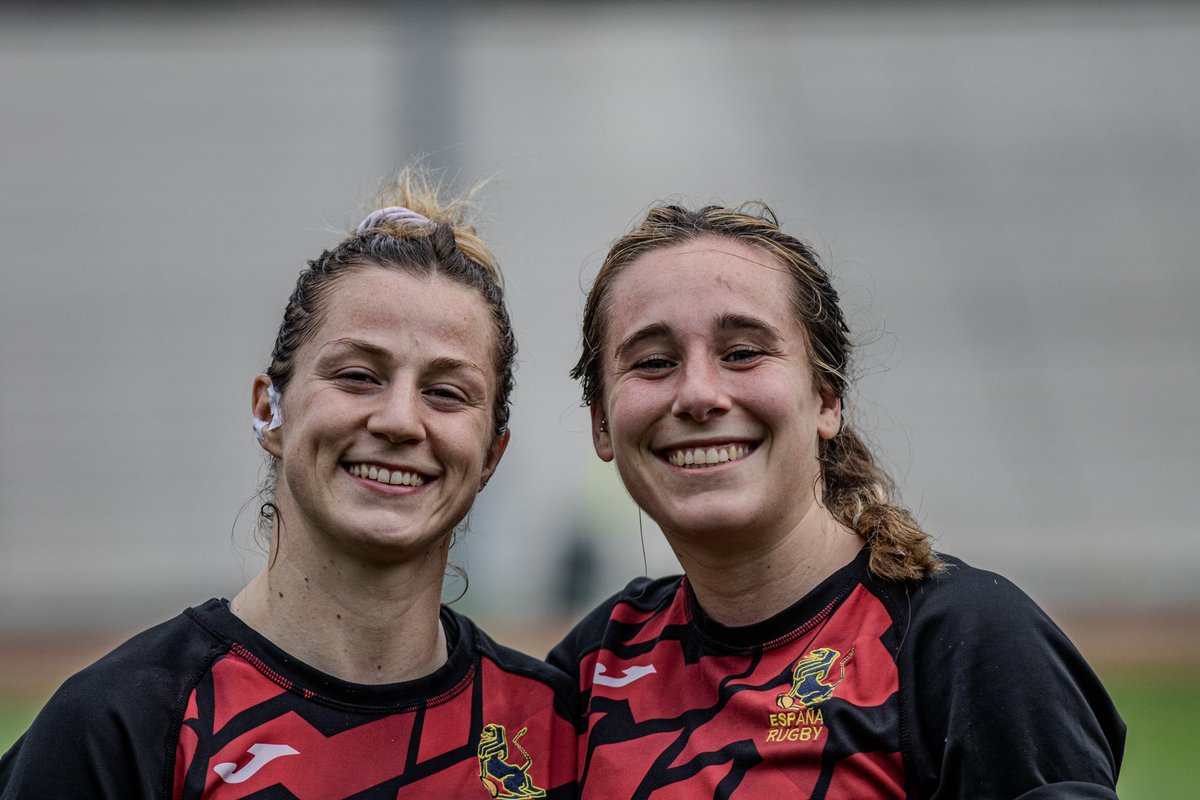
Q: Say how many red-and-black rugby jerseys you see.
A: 2